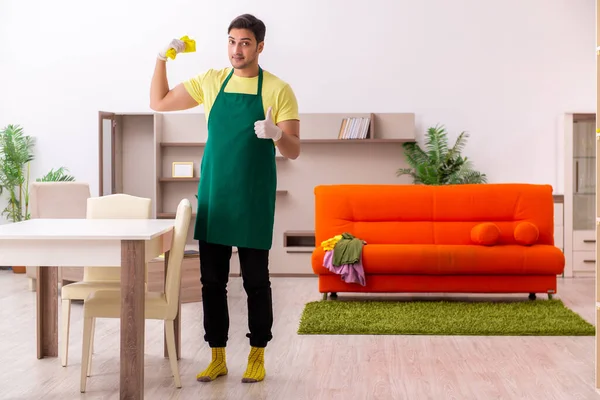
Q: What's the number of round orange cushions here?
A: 2